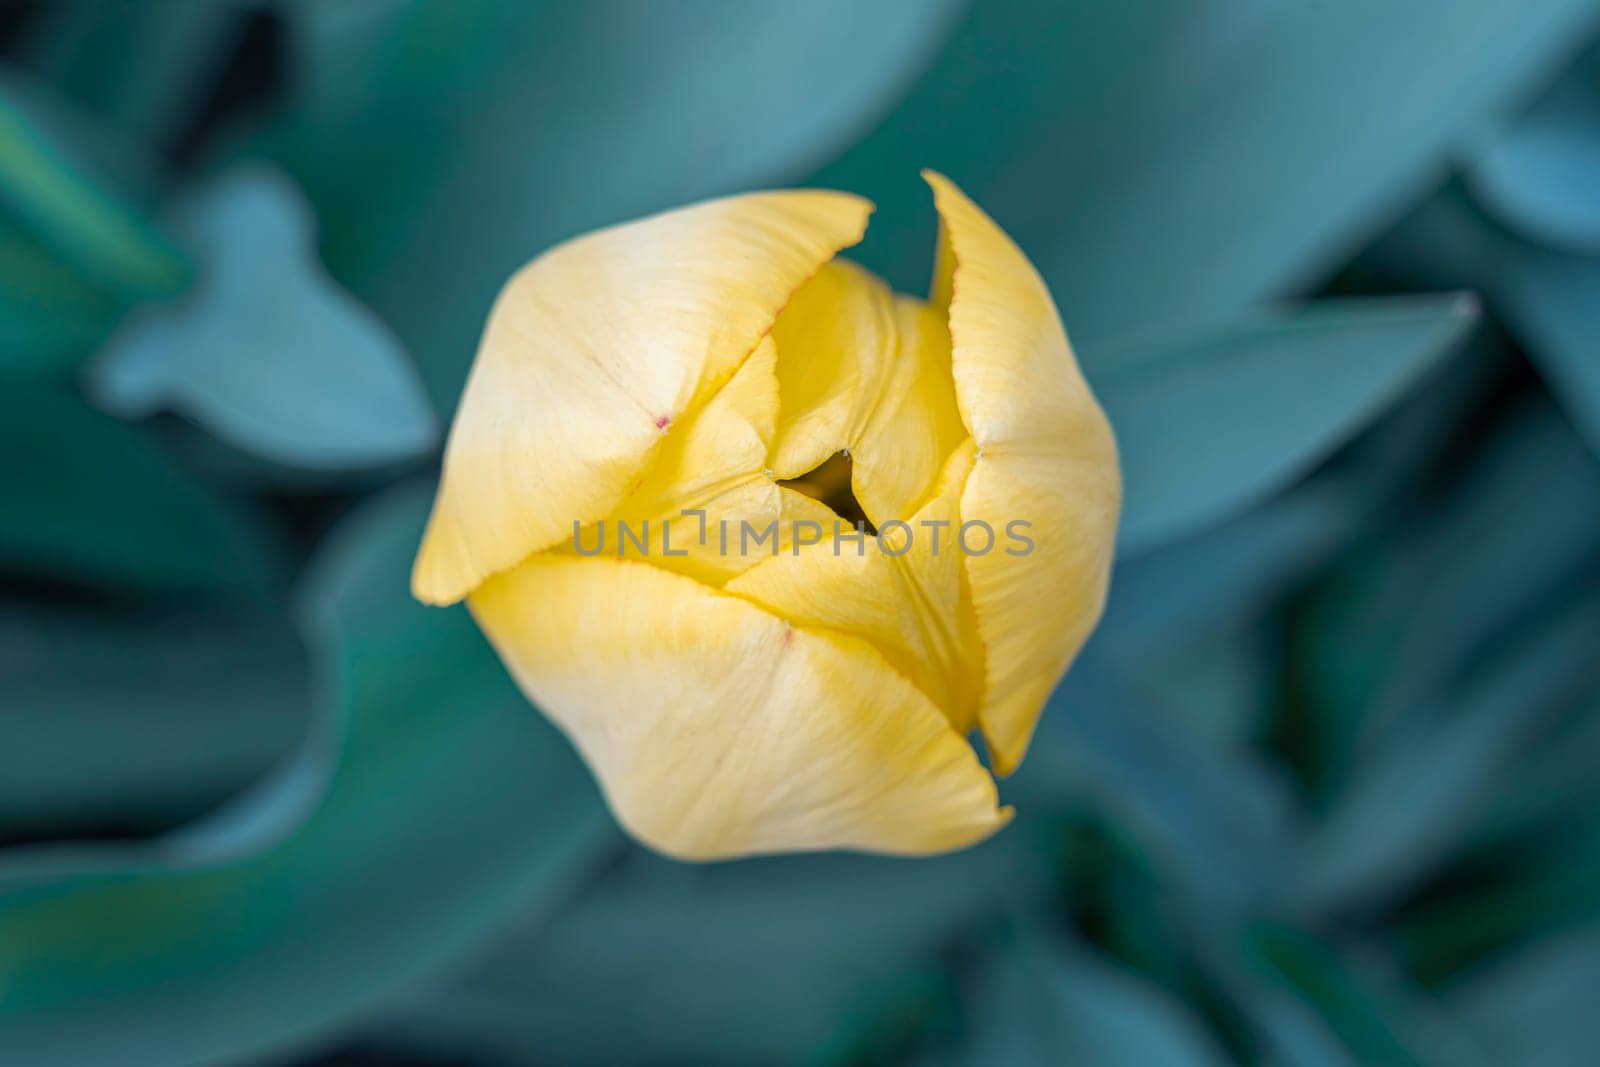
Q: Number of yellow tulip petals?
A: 6